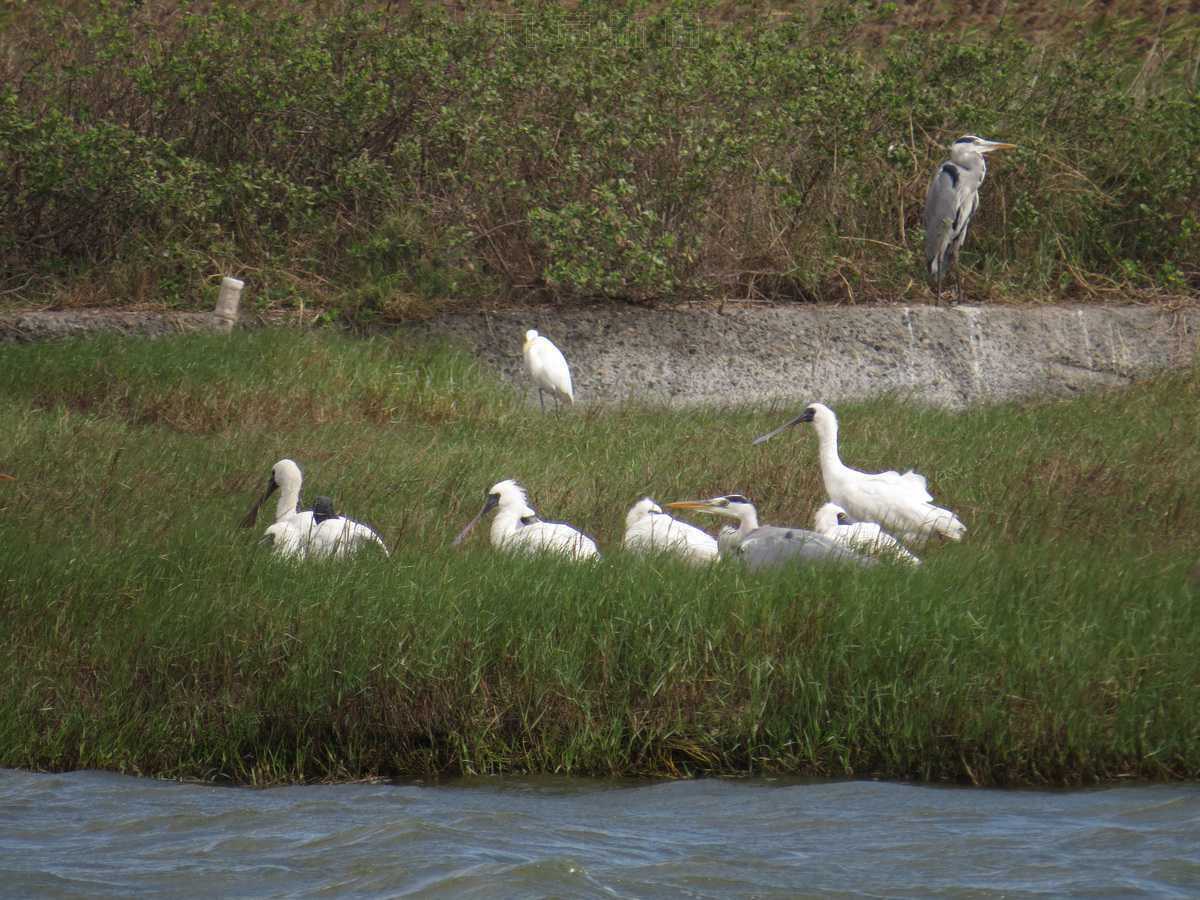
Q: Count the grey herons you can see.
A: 2